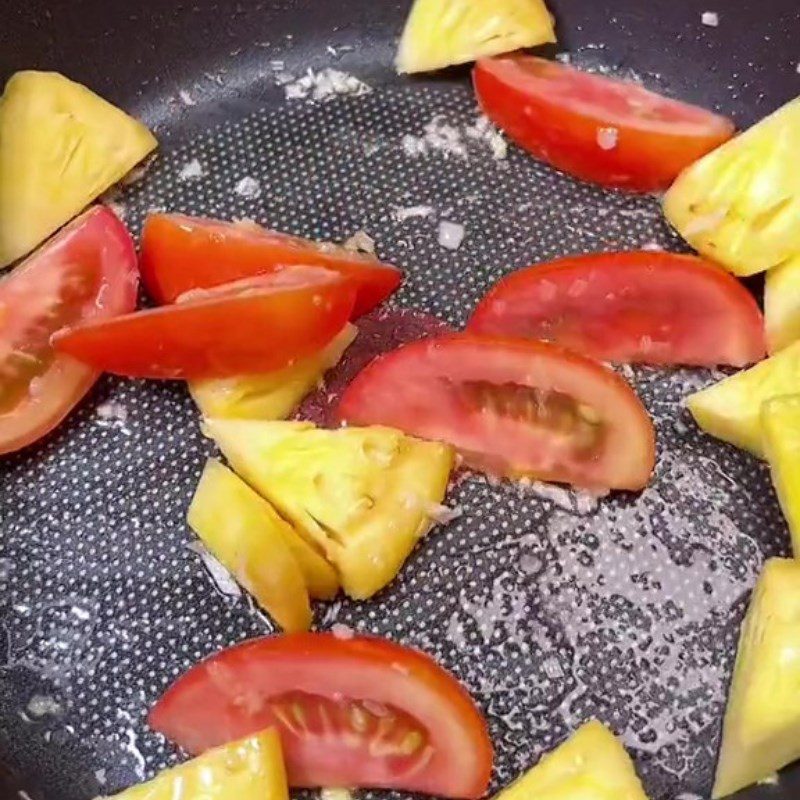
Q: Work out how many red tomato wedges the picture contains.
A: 7